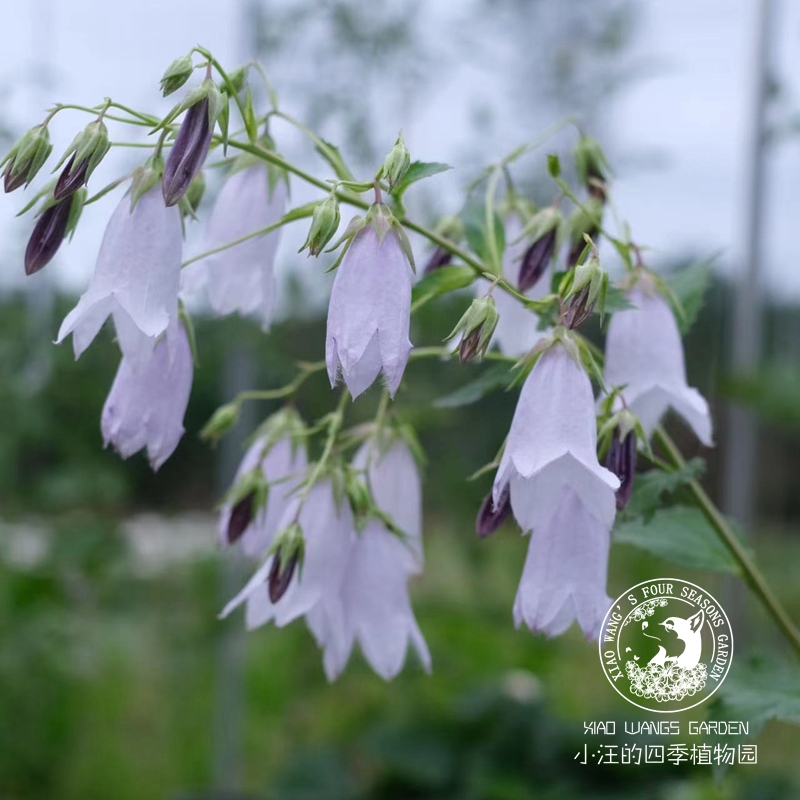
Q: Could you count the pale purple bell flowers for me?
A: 12